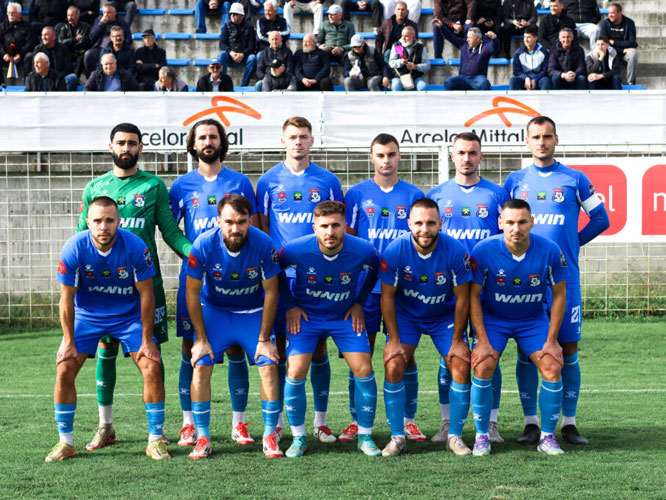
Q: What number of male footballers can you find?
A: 11